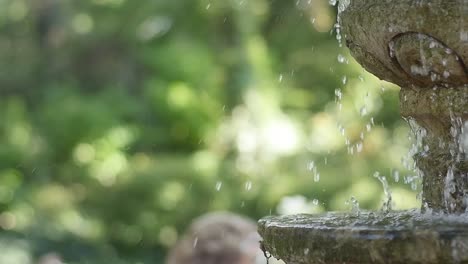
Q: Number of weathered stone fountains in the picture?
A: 1